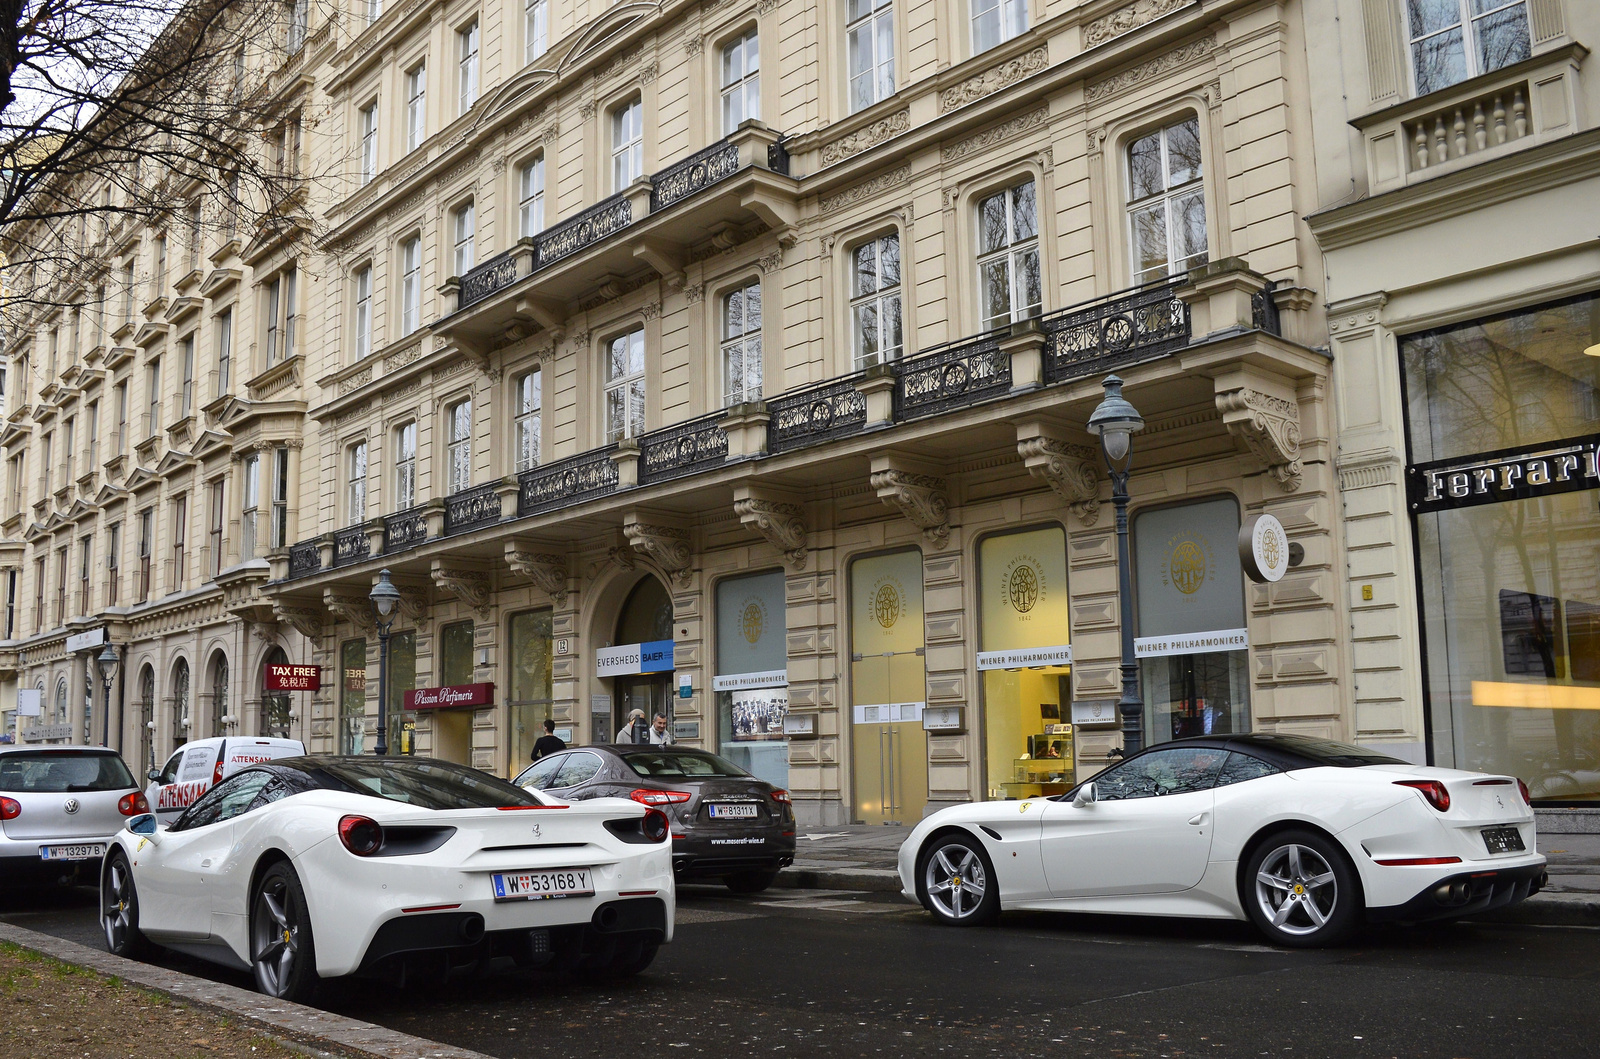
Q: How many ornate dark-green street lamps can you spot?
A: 3